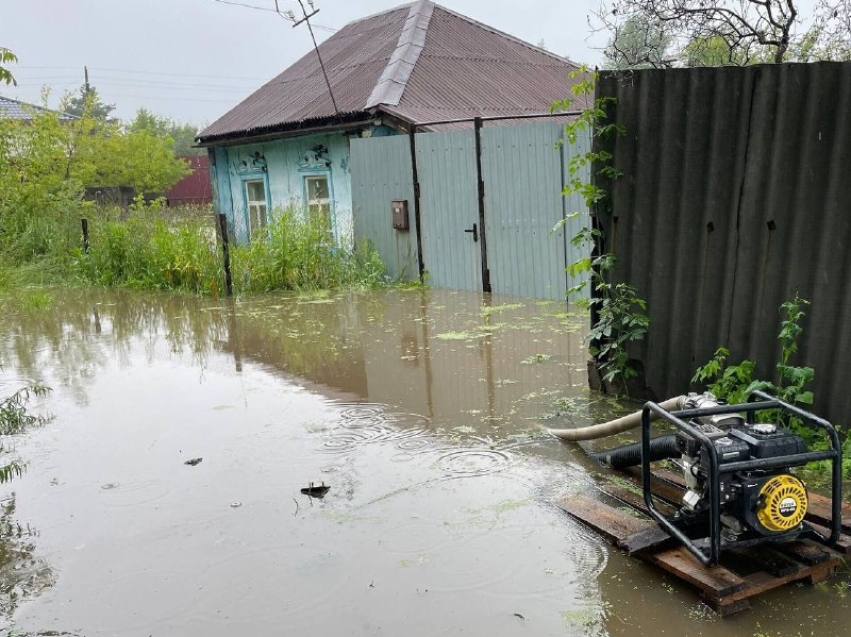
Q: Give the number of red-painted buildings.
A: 0